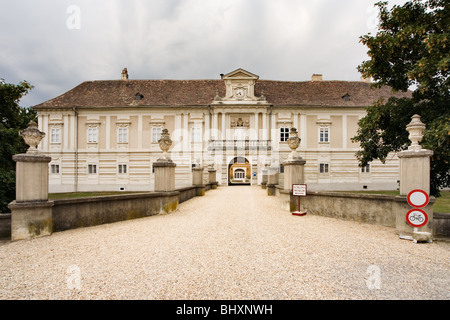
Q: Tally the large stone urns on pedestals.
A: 4